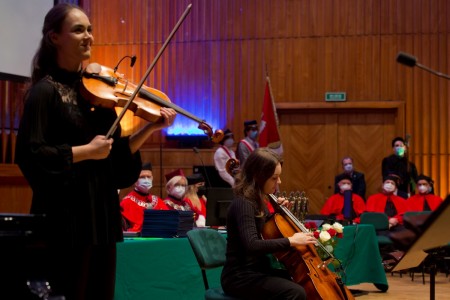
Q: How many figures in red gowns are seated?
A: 6